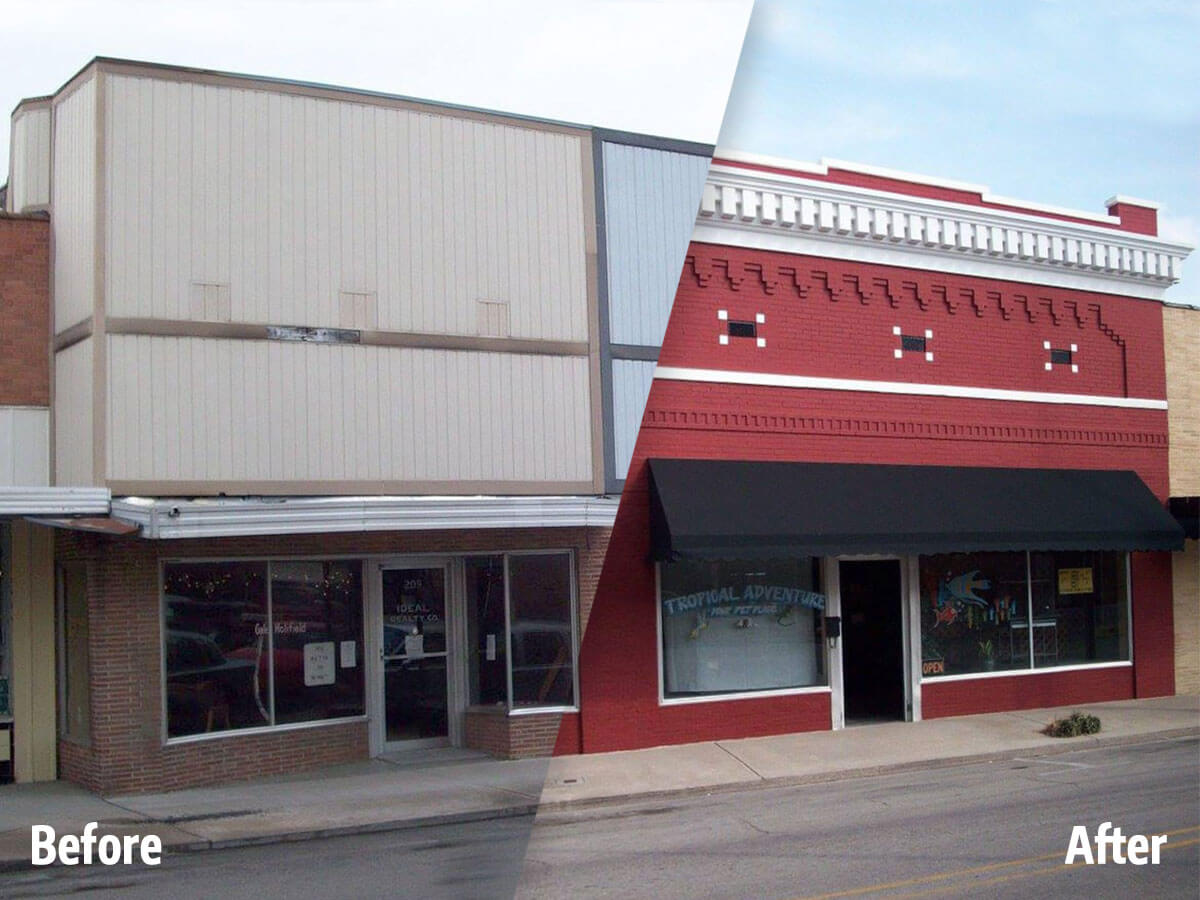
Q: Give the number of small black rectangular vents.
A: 3